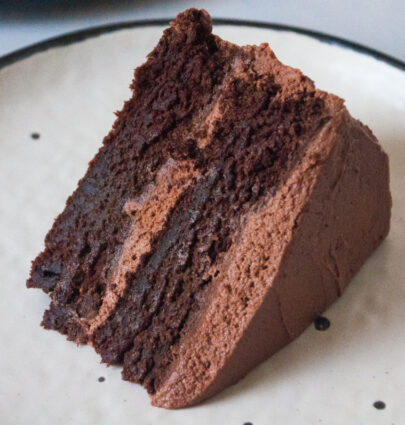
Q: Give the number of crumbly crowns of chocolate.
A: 1